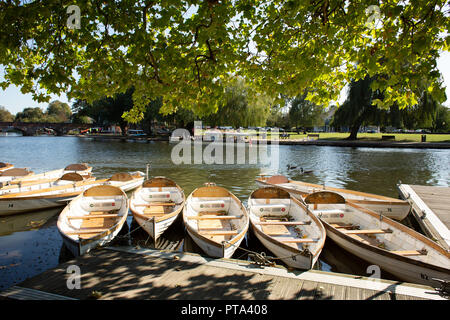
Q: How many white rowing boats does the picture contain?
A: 11